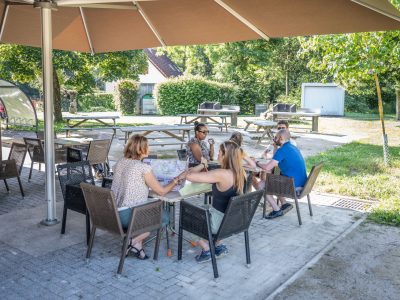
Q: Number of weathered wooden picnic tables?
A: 4